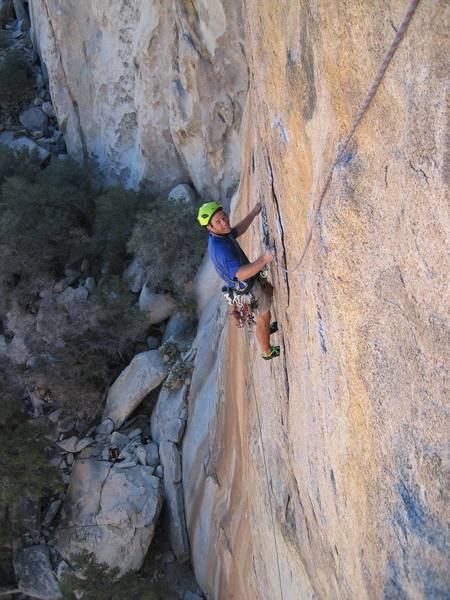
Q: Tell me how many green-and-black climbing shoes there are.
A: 2